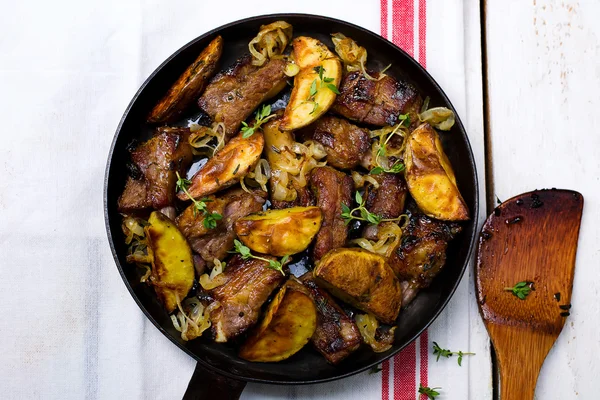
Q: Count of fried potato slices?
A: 8